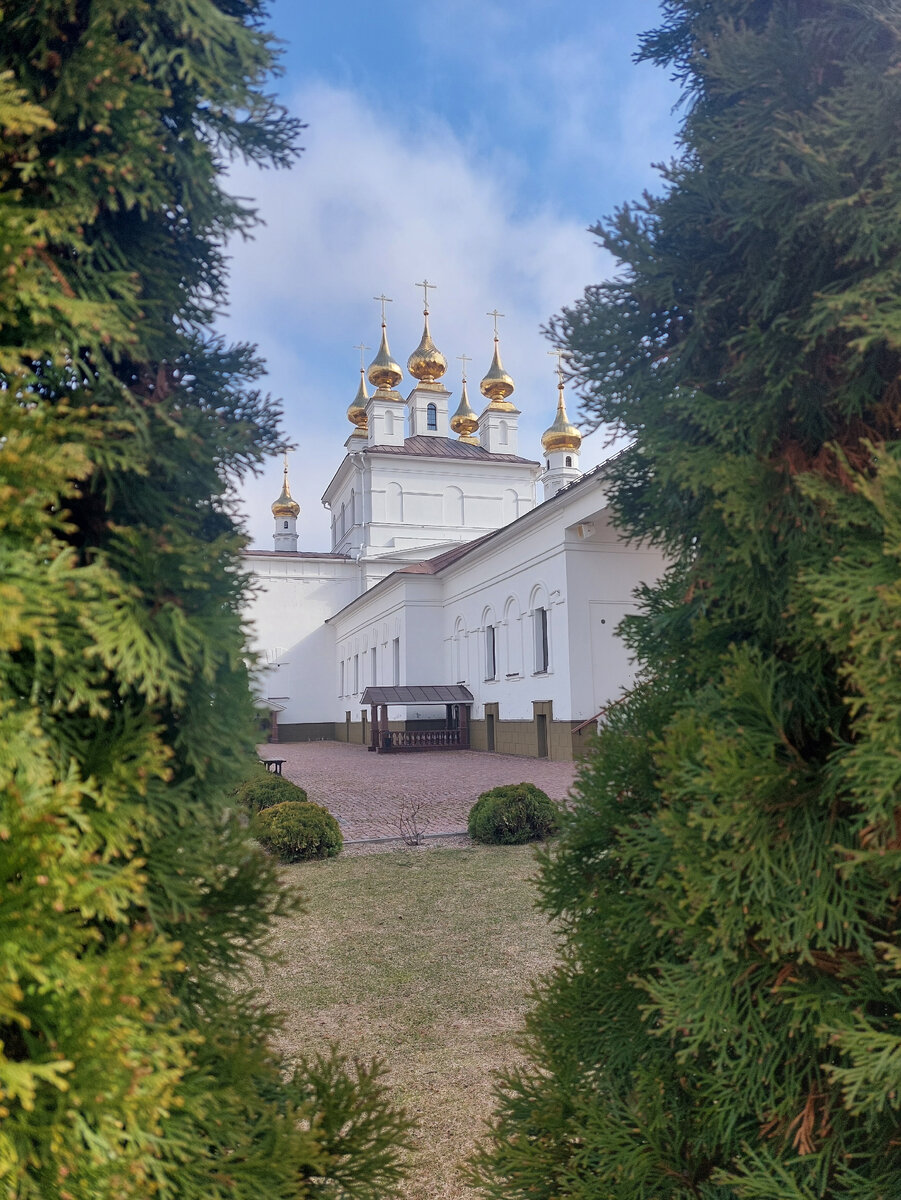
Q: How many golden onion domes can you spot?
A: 7